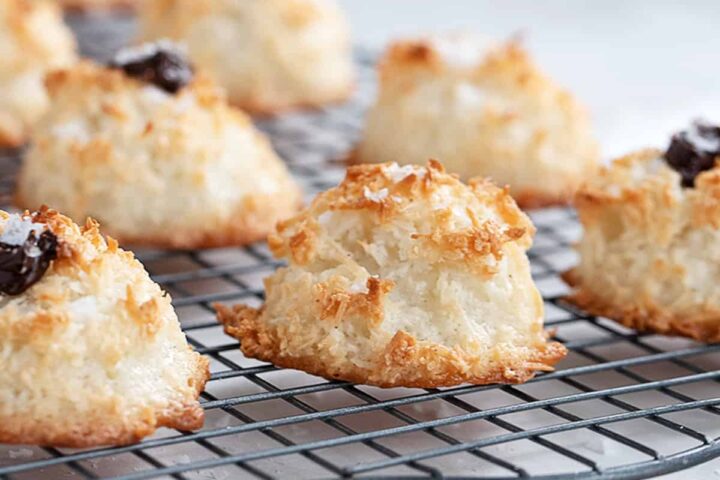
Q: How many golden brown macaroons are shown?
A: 7